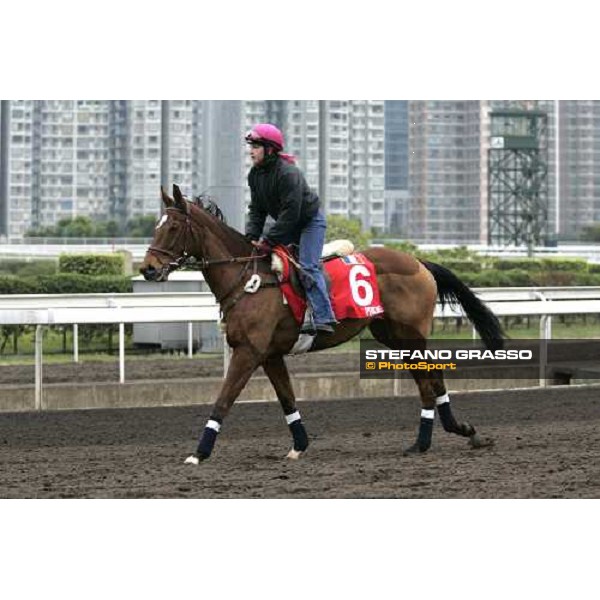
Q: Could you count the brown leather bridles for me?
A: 1